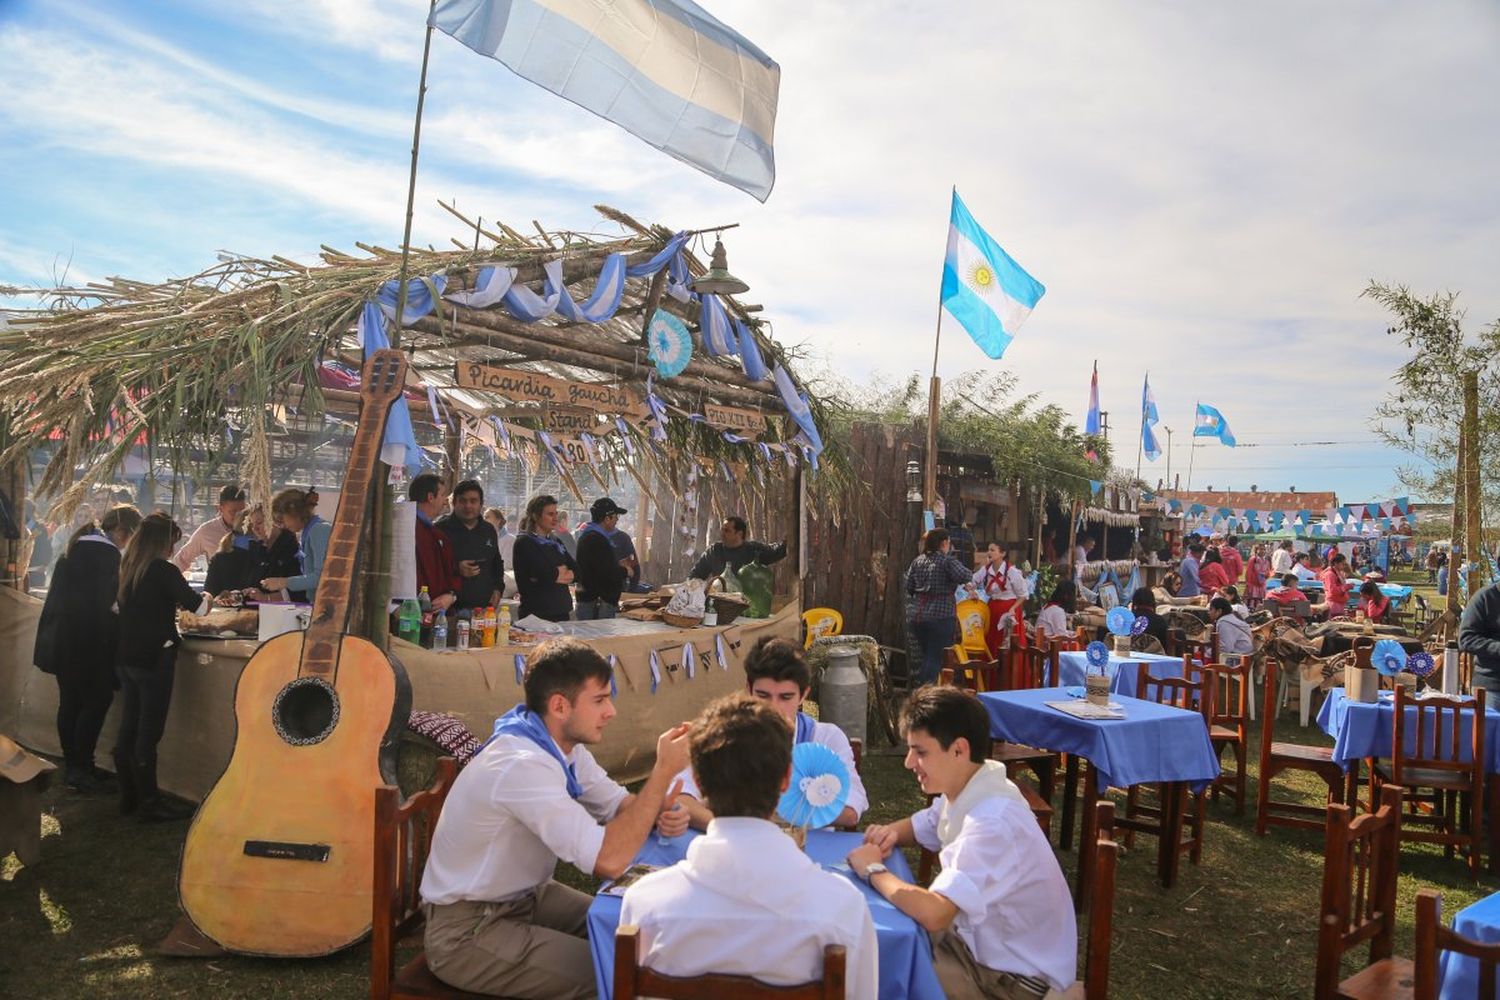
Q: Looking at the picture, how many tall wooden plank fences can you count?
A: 1